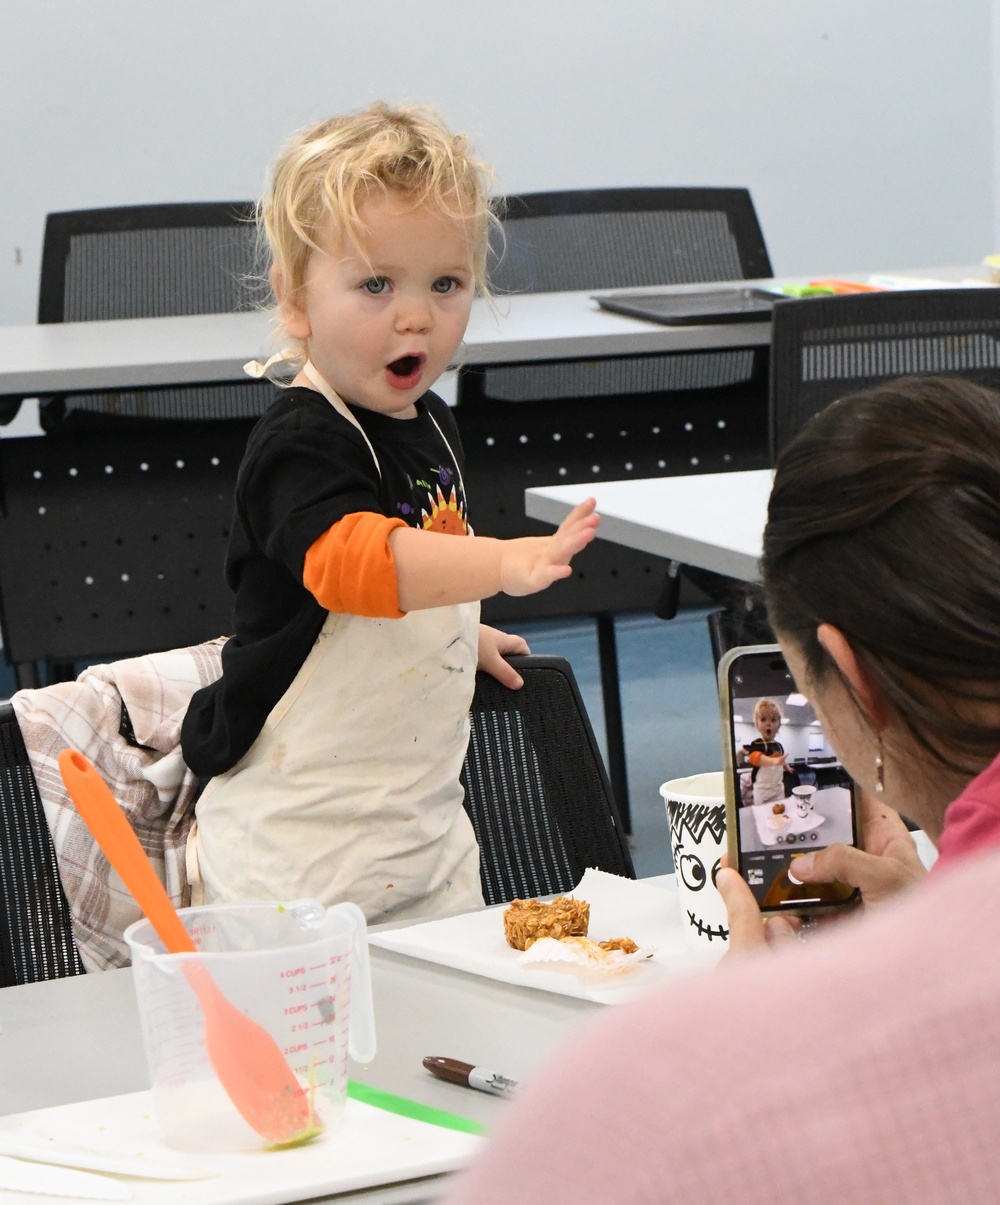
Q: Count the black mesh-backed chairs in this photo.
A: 5